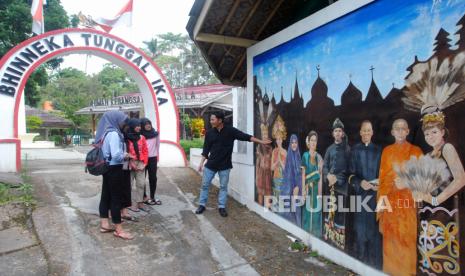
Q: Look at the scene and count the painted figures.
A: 8